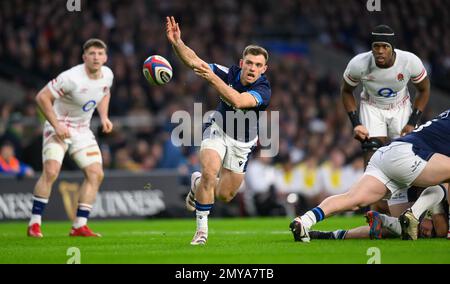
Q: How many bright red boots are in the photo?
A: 2